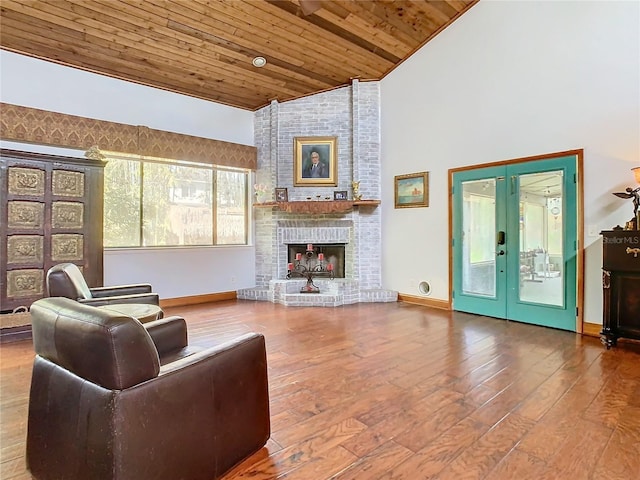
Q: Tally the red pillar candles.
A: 5